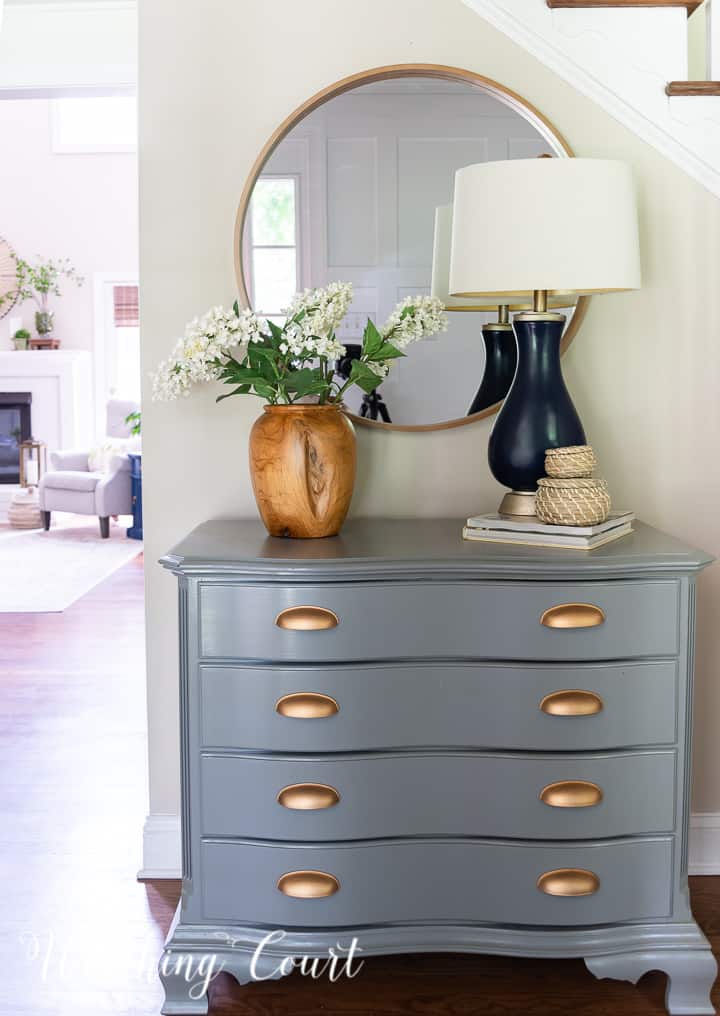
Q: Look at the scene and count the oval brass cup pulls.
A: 8